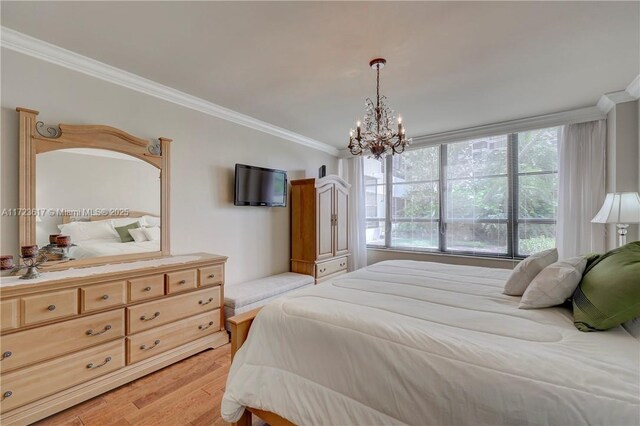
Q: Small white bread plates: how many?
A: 0